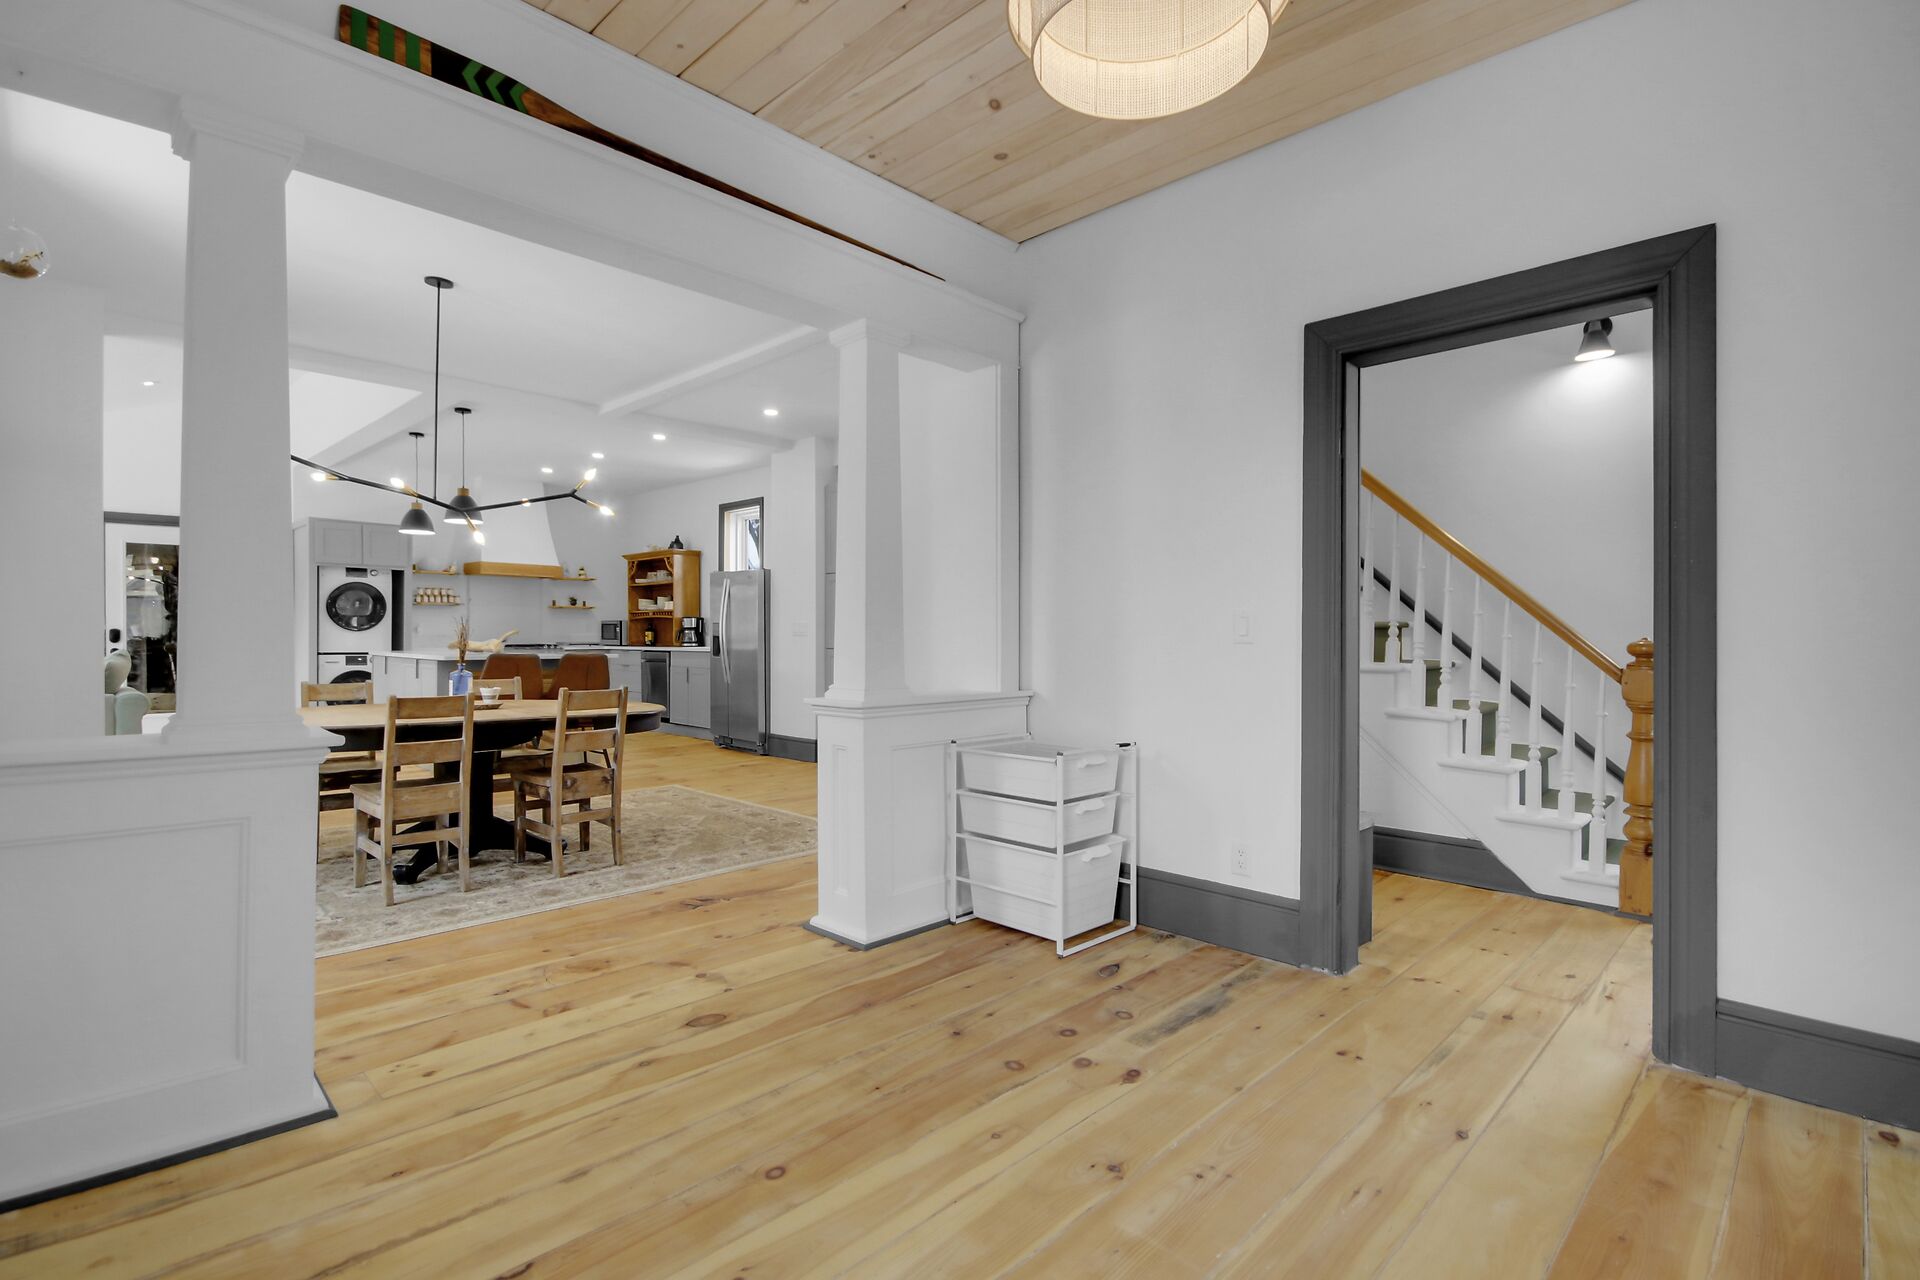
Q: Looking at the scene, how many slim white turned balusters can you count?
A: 9